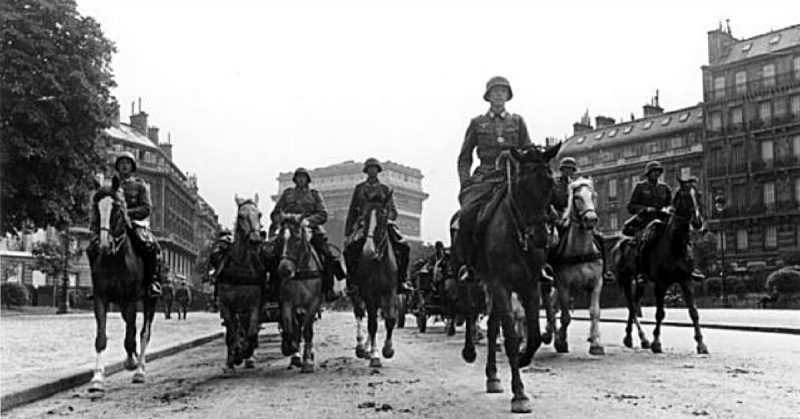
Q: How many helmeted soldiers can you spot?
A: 6